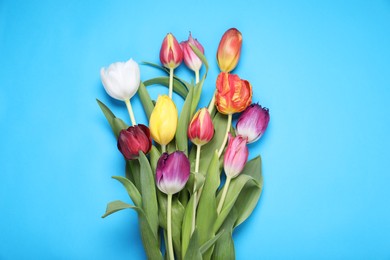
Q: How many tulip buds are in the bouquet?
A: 11